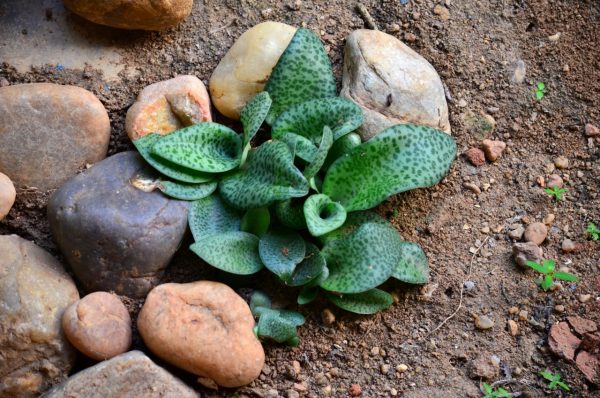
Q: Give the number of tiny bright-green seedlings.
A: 6